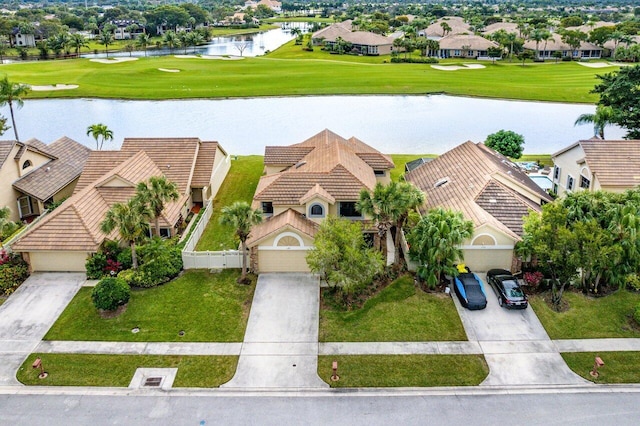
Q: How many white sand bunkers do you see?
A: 6